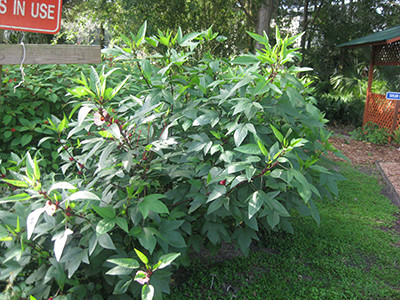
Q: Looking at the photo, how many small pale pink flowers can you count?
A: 3